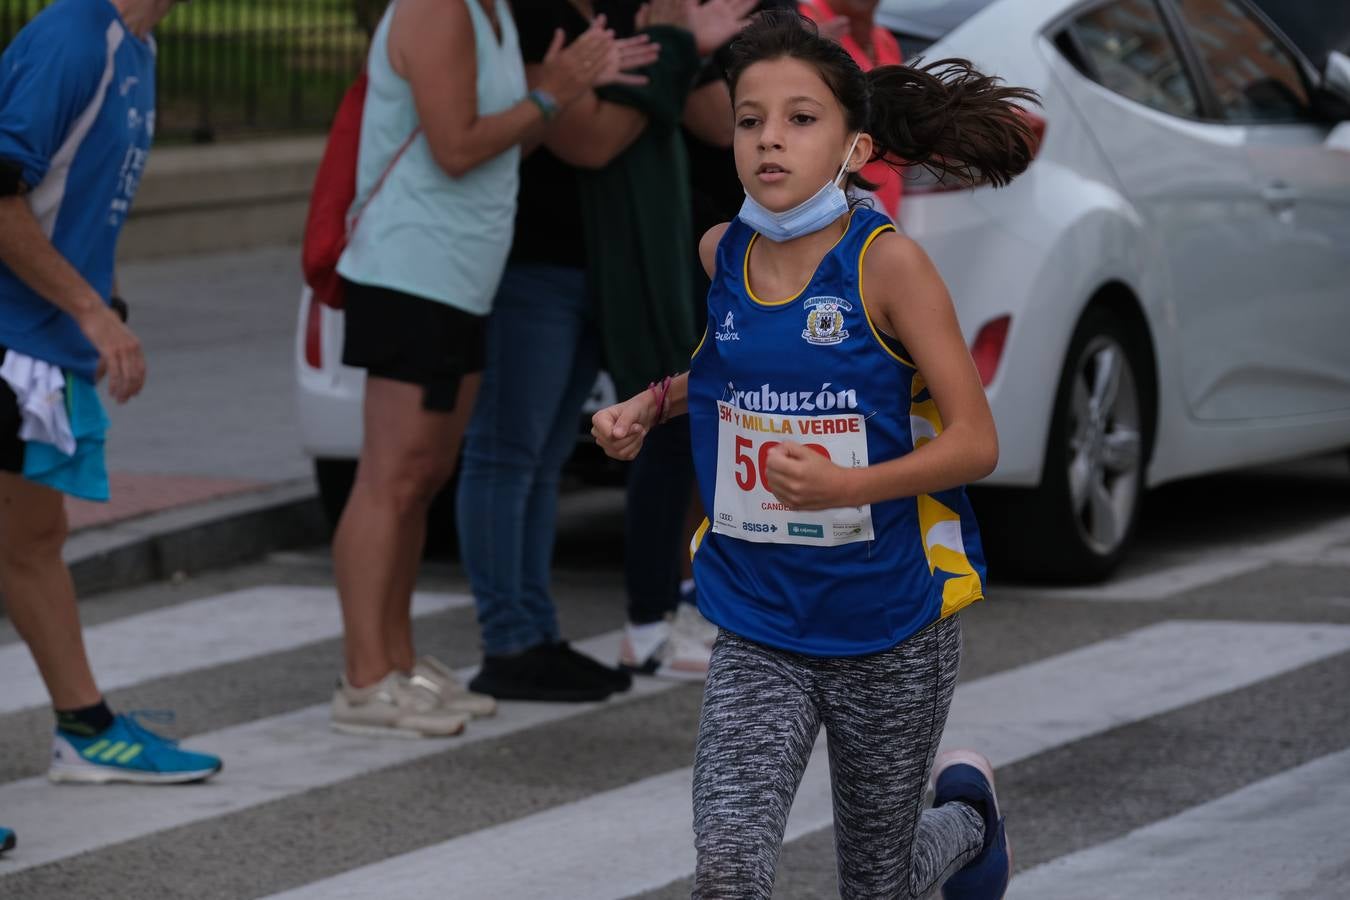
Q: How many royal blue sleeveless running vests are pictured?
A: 1